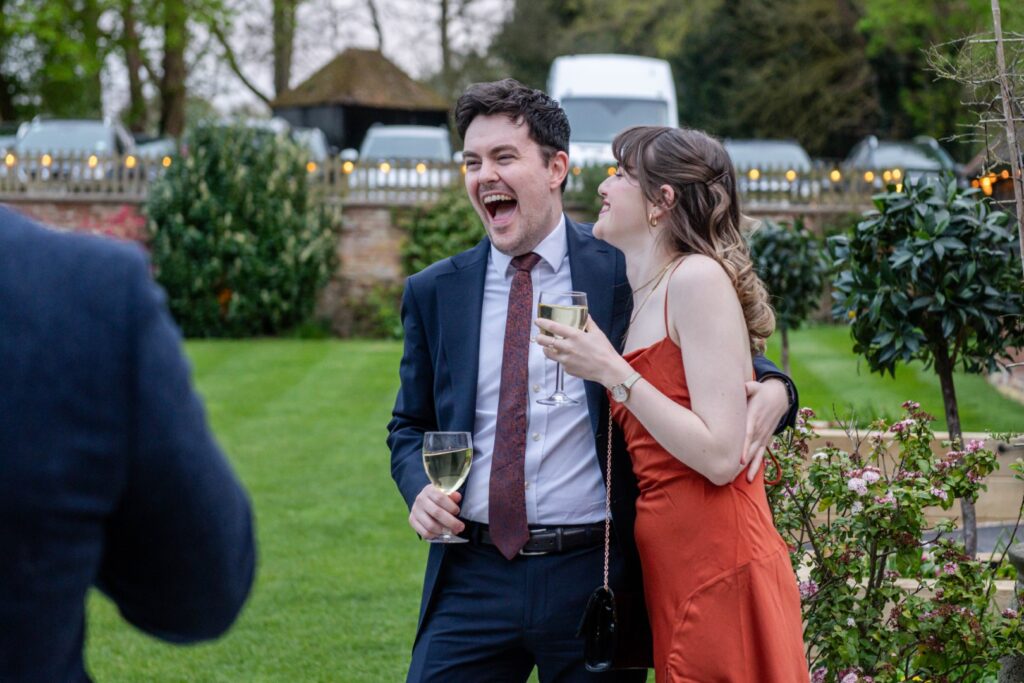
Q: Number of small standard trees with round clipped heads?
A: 2